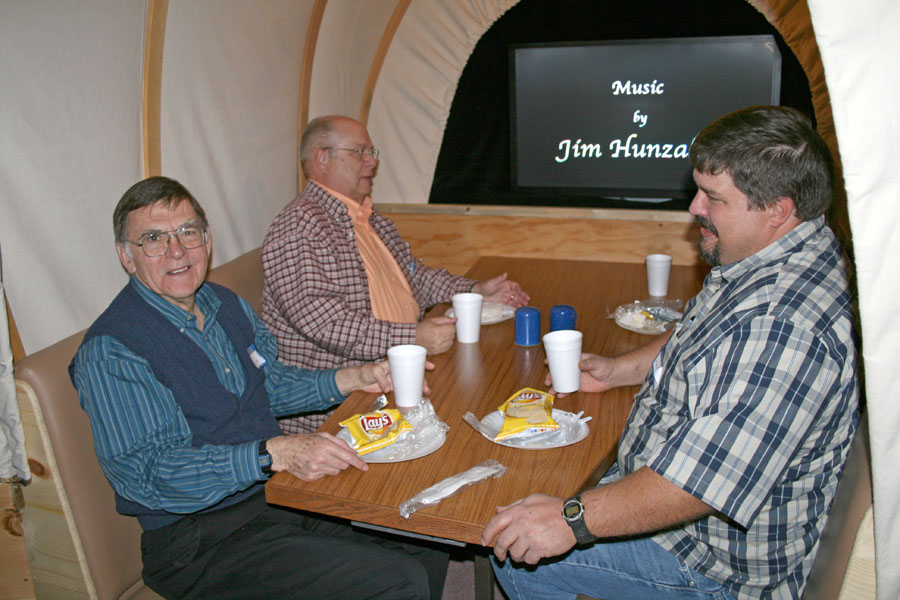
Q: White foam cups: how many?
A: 4